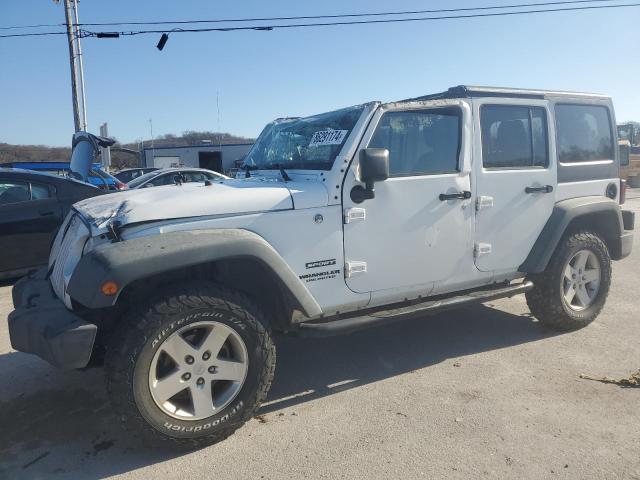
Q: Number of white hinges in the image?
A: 4